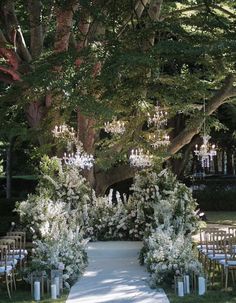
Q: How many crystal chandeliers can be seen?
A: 7